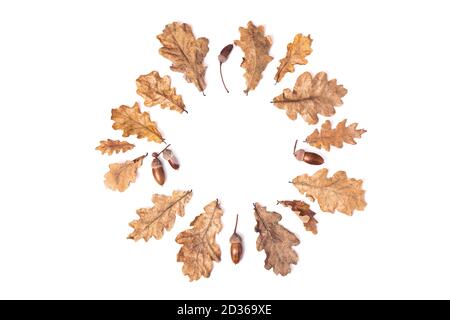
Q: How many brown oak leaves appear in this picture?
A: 14